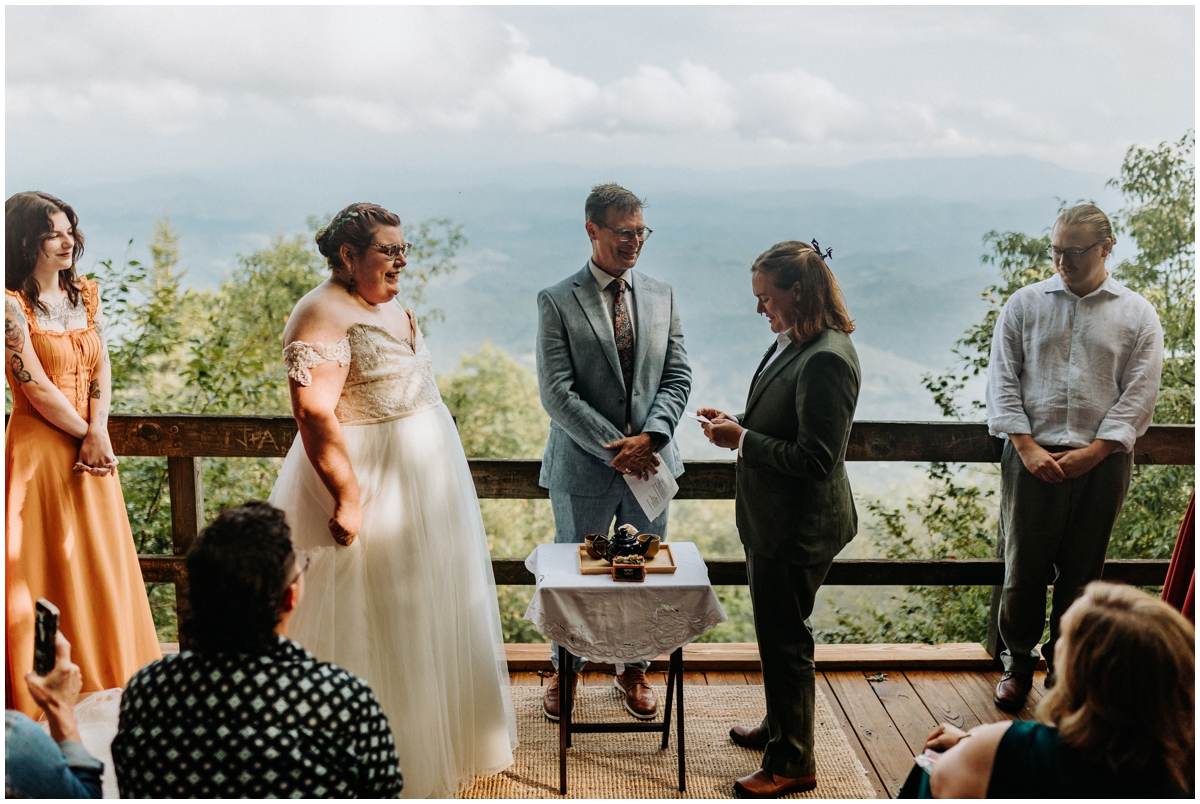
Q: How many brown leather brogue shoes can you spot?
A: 2